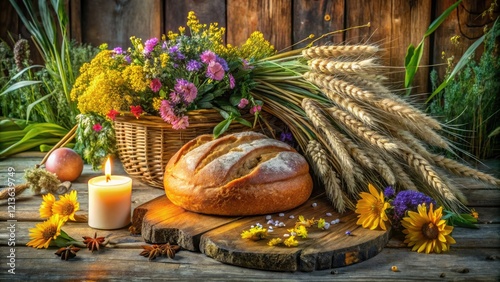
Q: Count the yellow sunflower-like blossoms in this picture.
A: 5